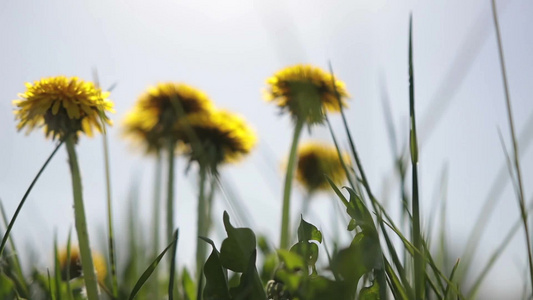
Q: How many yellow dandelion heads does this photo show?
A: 6